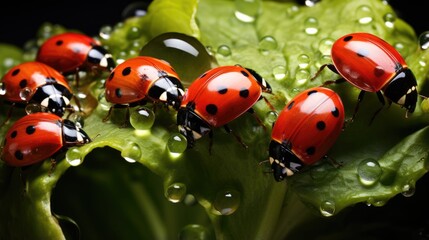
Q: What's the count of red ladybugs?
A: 7